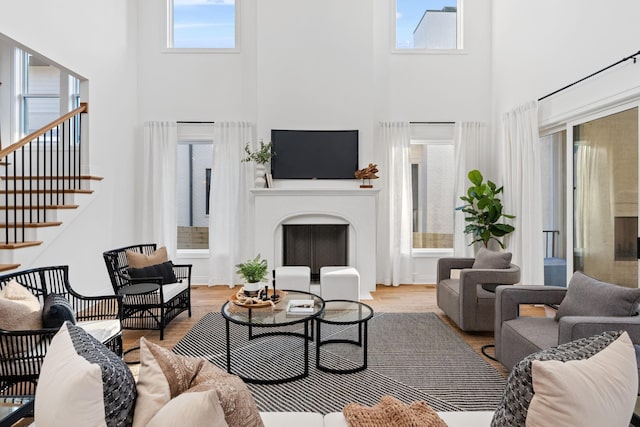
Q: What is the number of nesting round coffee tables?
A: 2